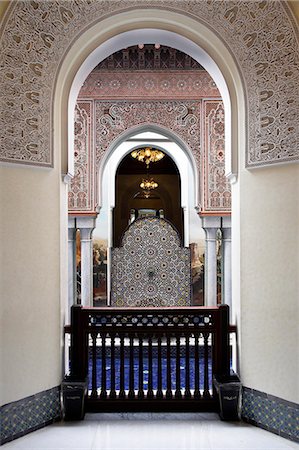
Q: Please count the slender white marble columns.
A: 4